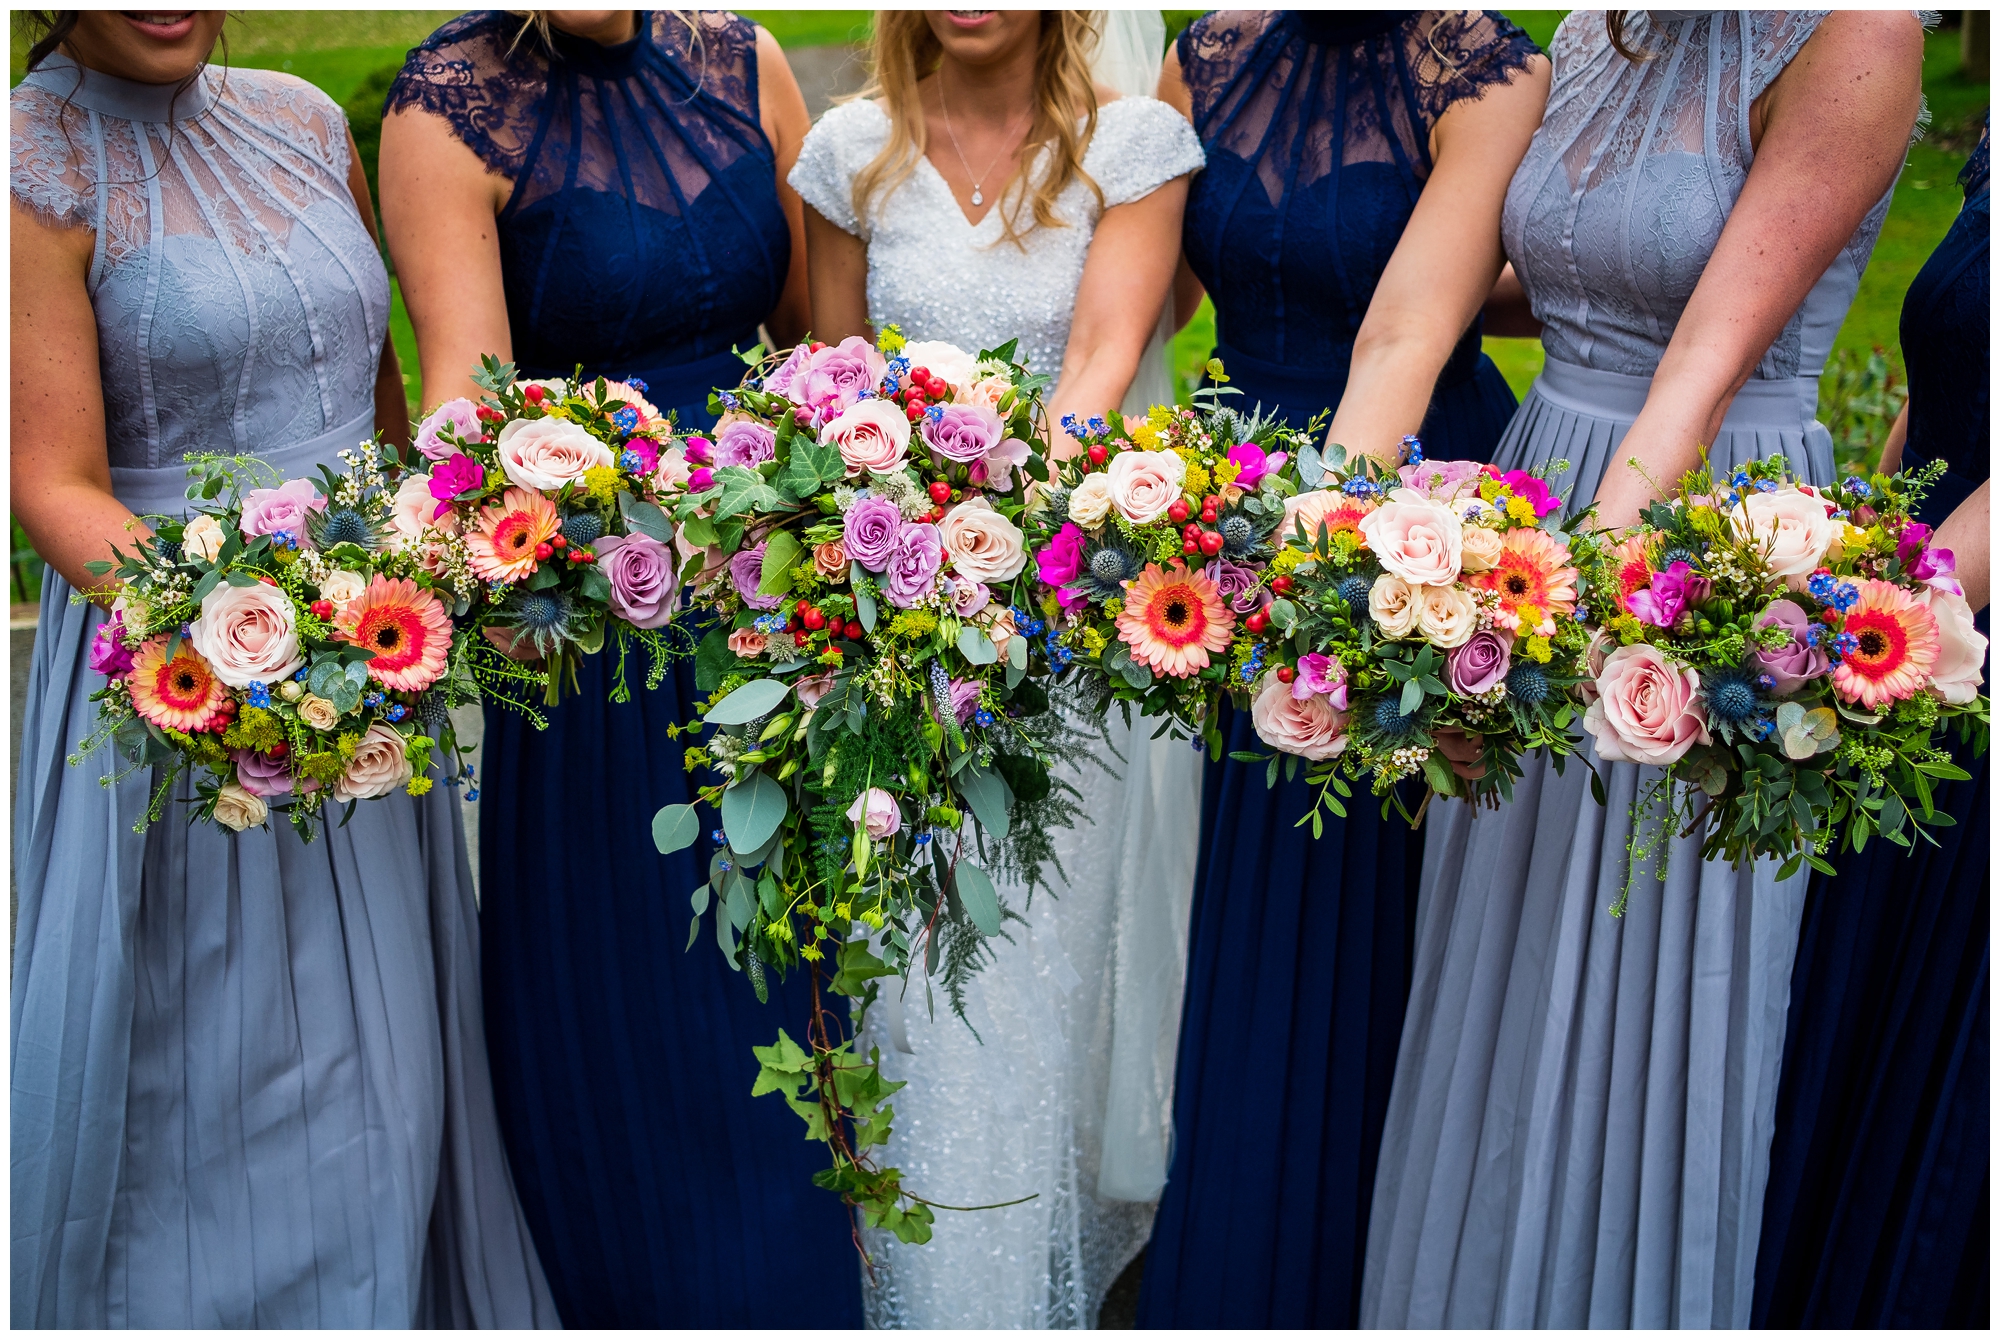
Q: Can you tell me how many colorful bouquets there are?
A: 6